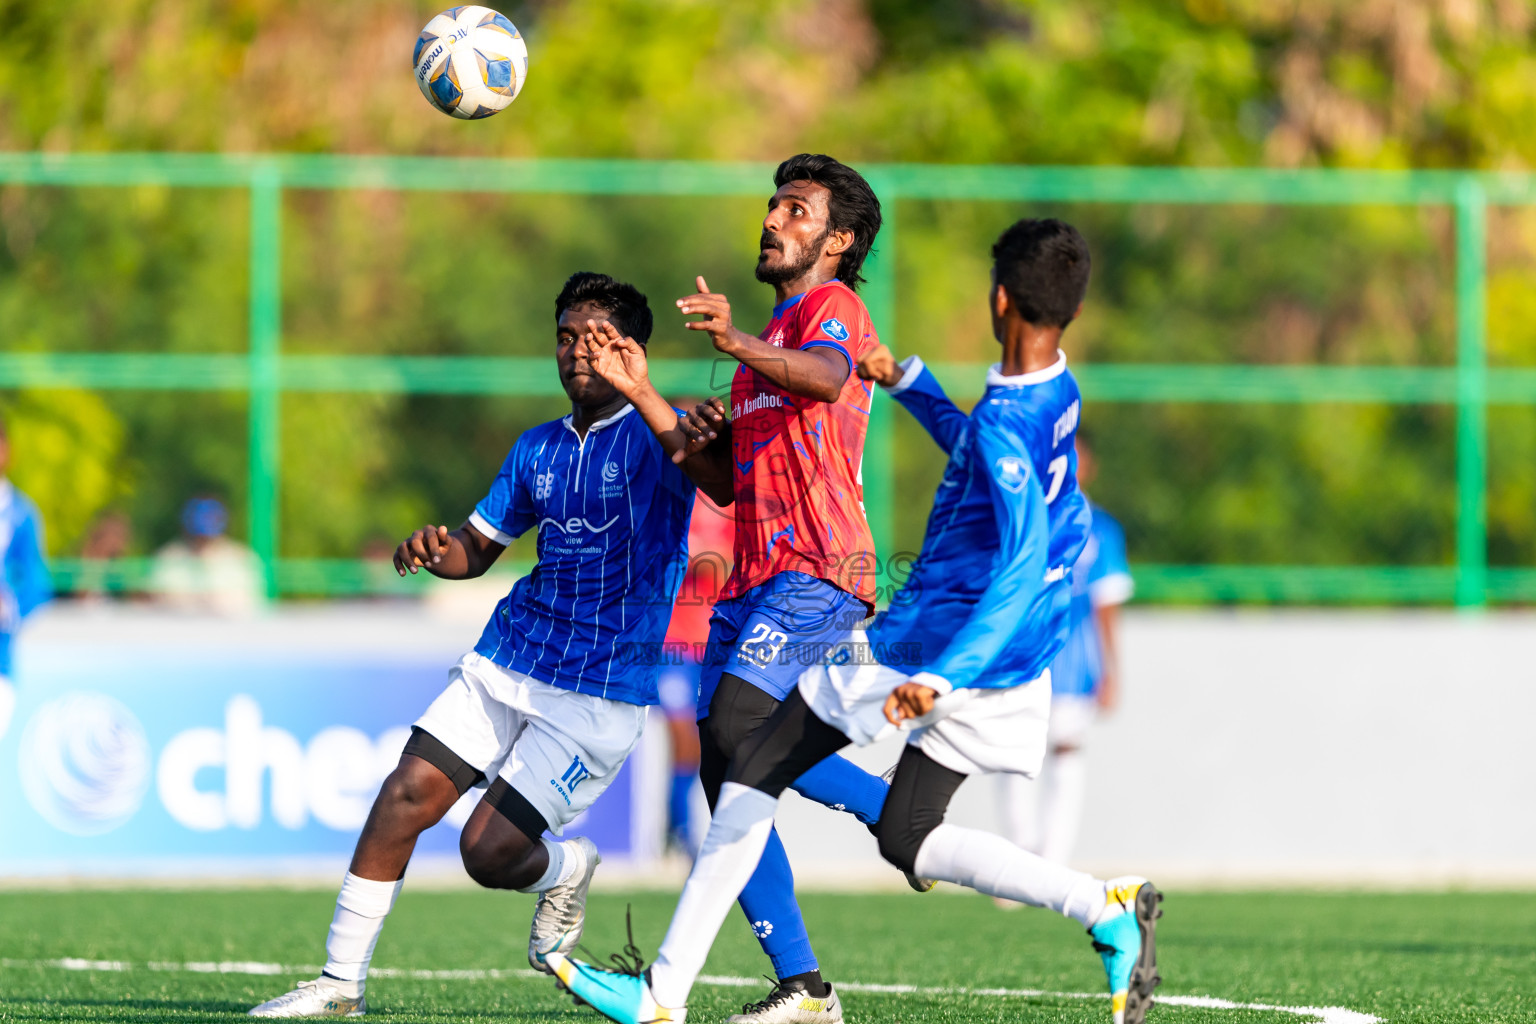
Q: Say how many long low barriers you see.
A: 1